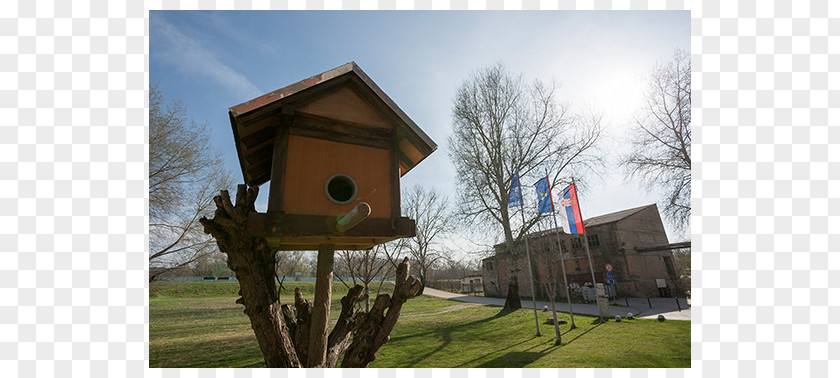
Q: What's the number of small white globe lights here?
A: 4